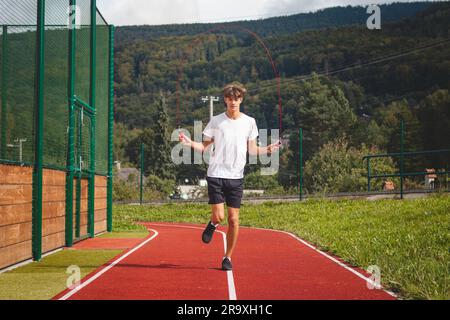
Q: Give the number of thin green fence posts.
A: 3